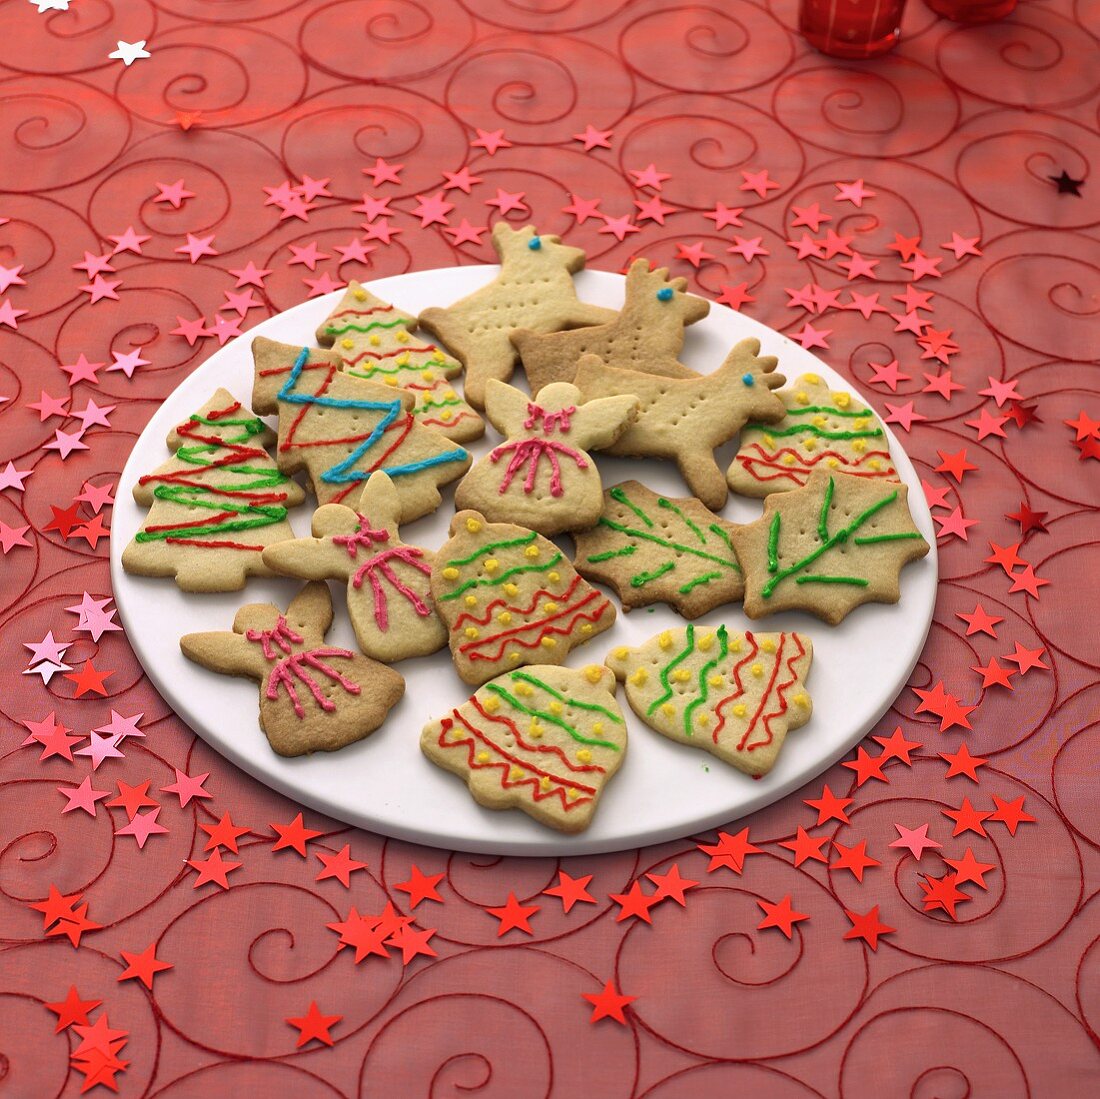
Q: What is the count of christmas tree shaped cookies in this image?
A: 3